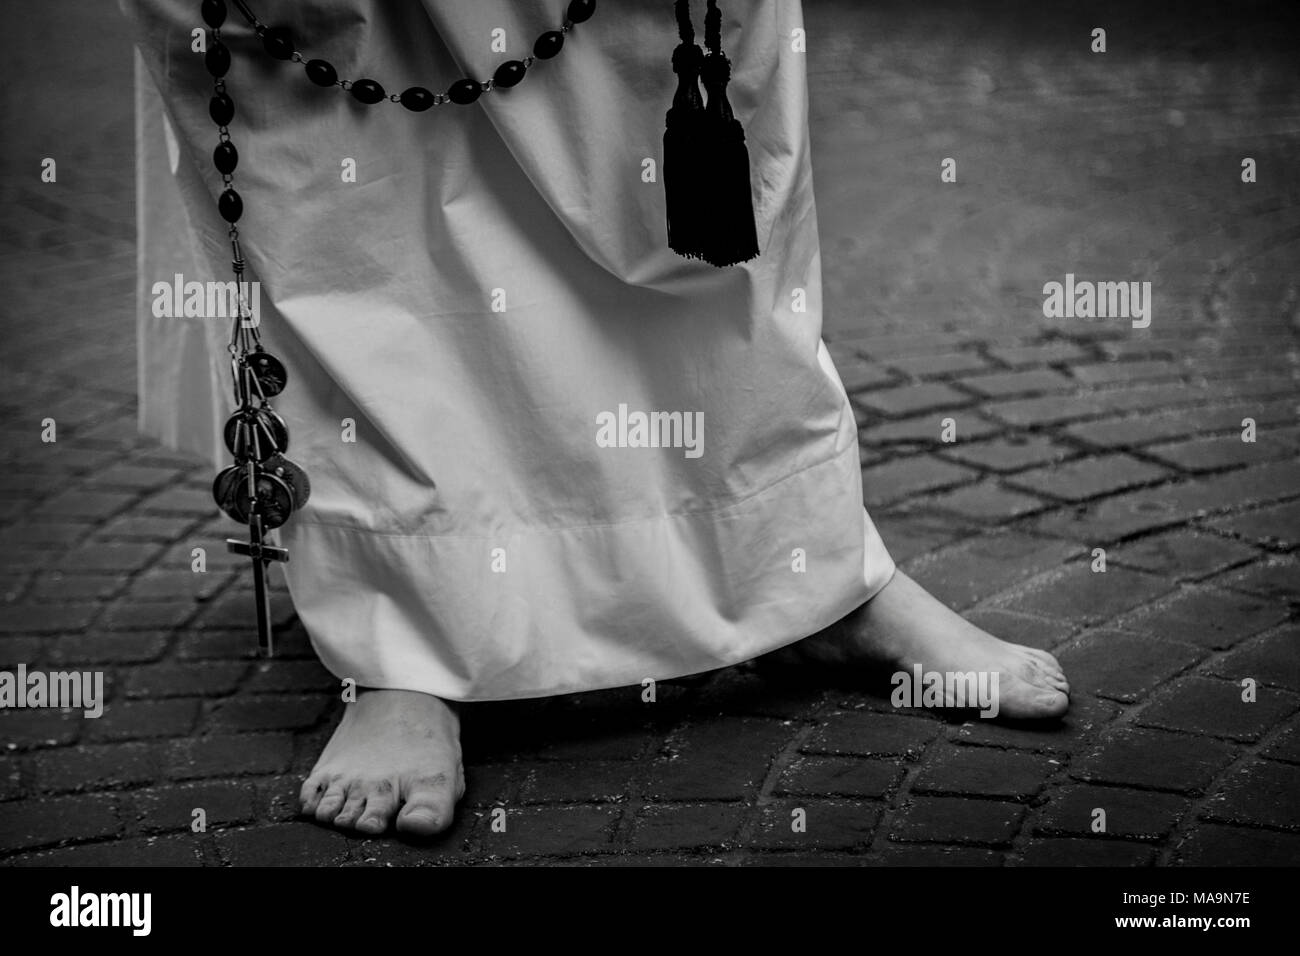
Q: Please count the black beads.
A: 13